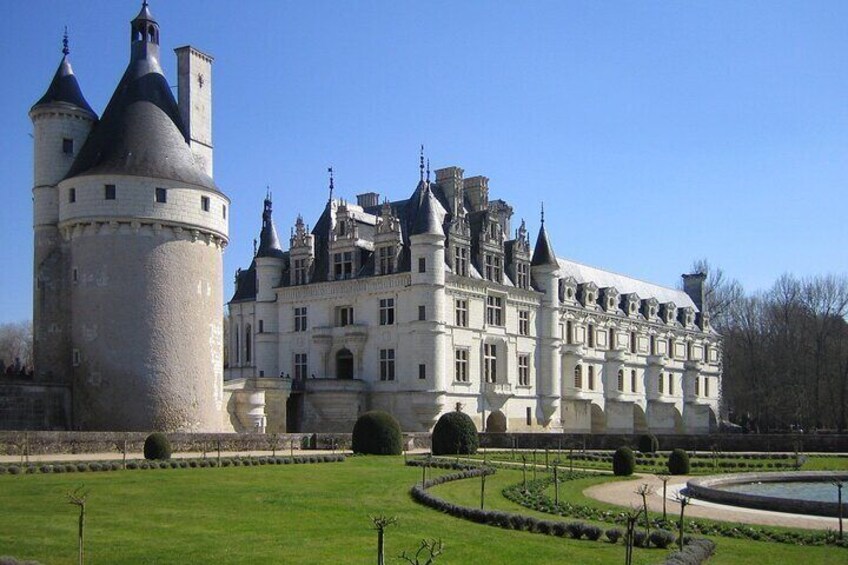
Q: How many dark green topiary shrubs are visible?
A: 6